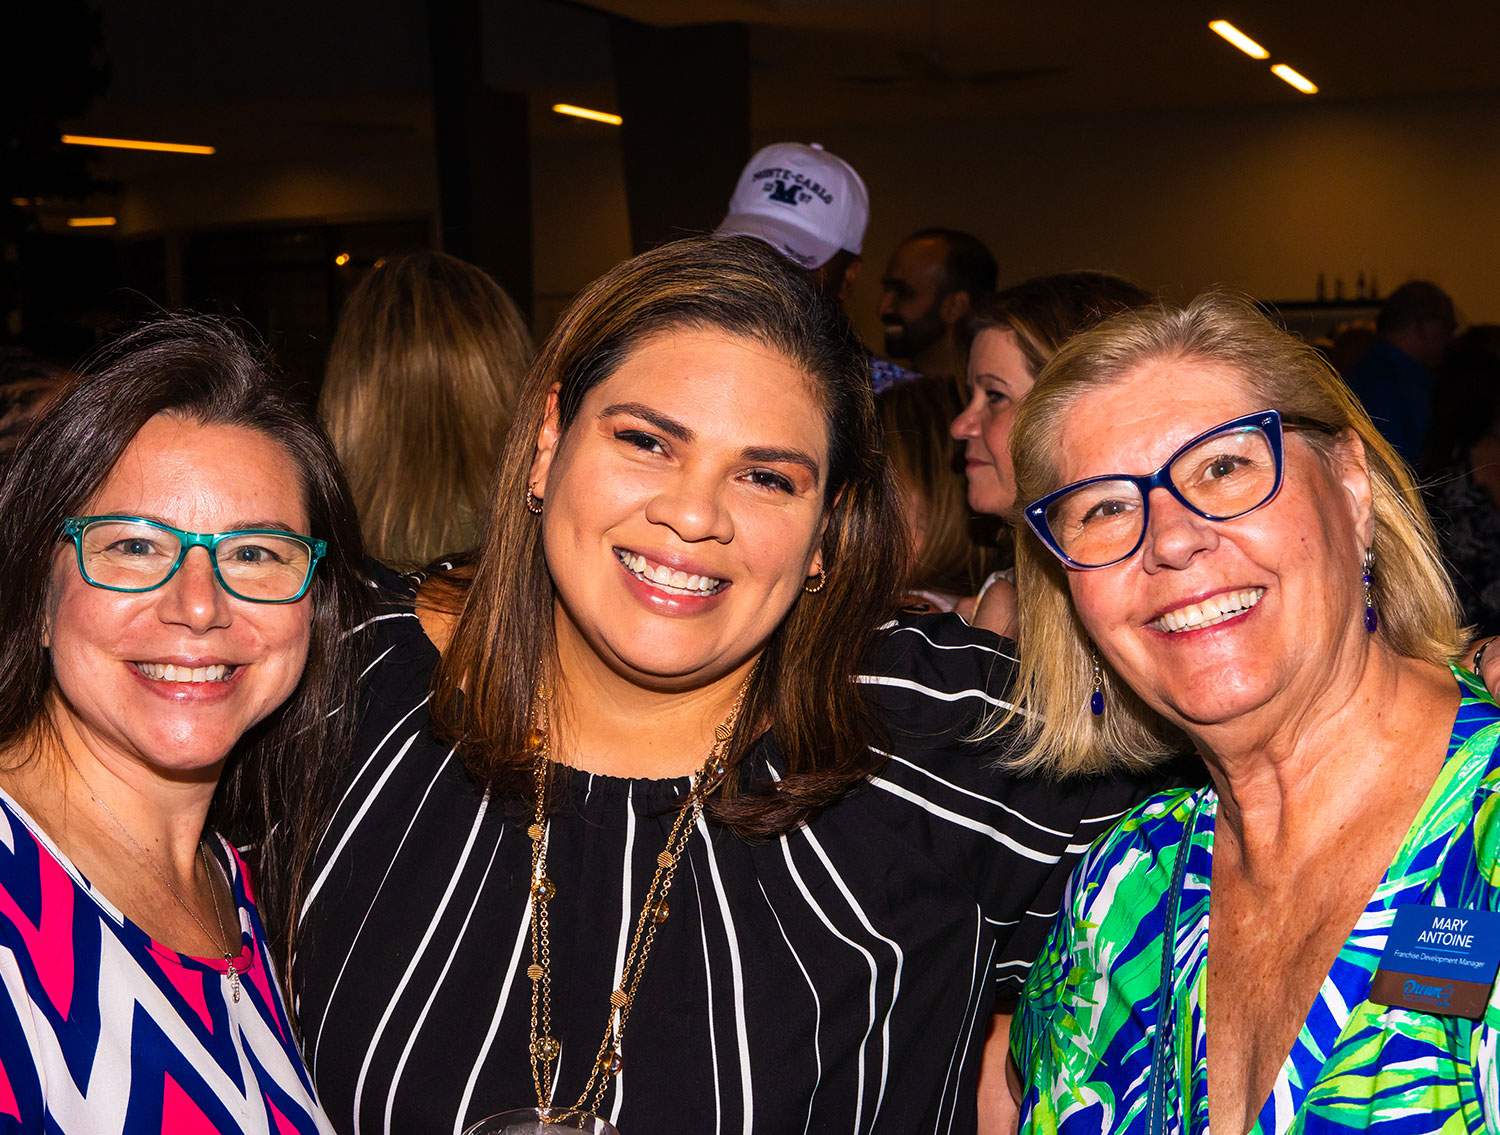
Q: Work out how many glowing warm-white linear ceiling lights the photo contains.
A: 5